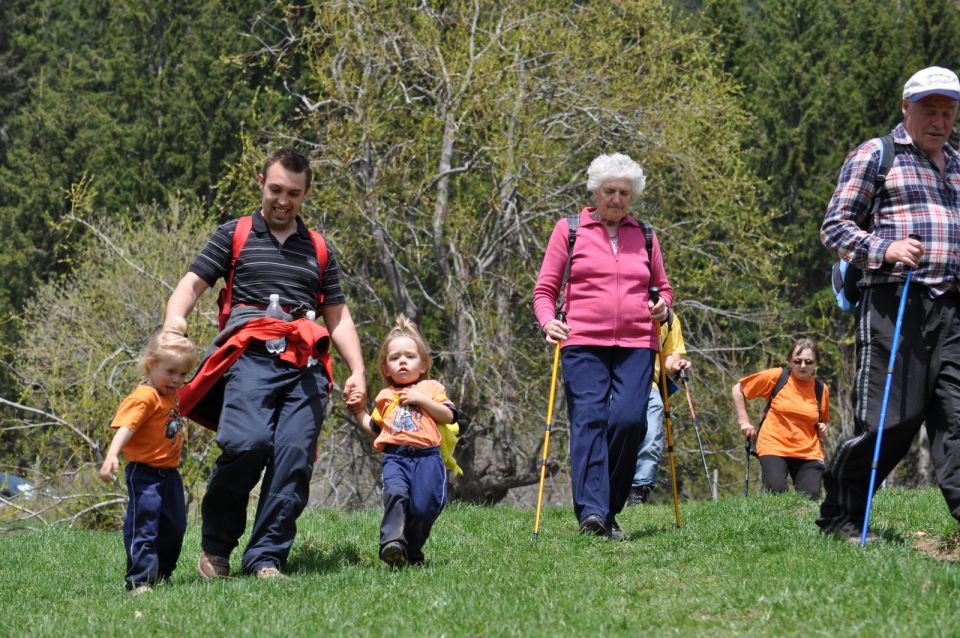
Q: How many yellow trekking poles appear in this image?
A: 2